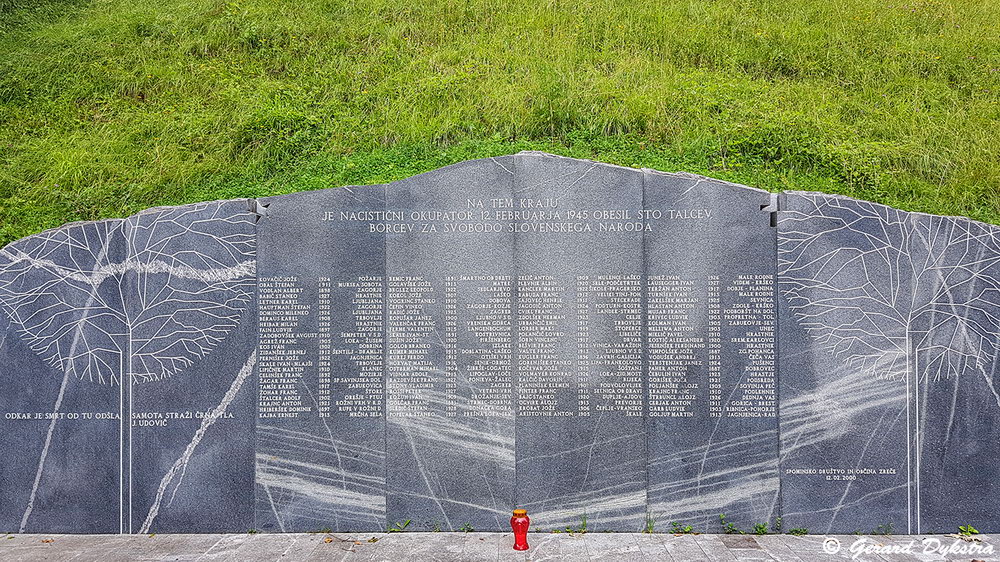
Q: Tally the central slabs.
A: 4